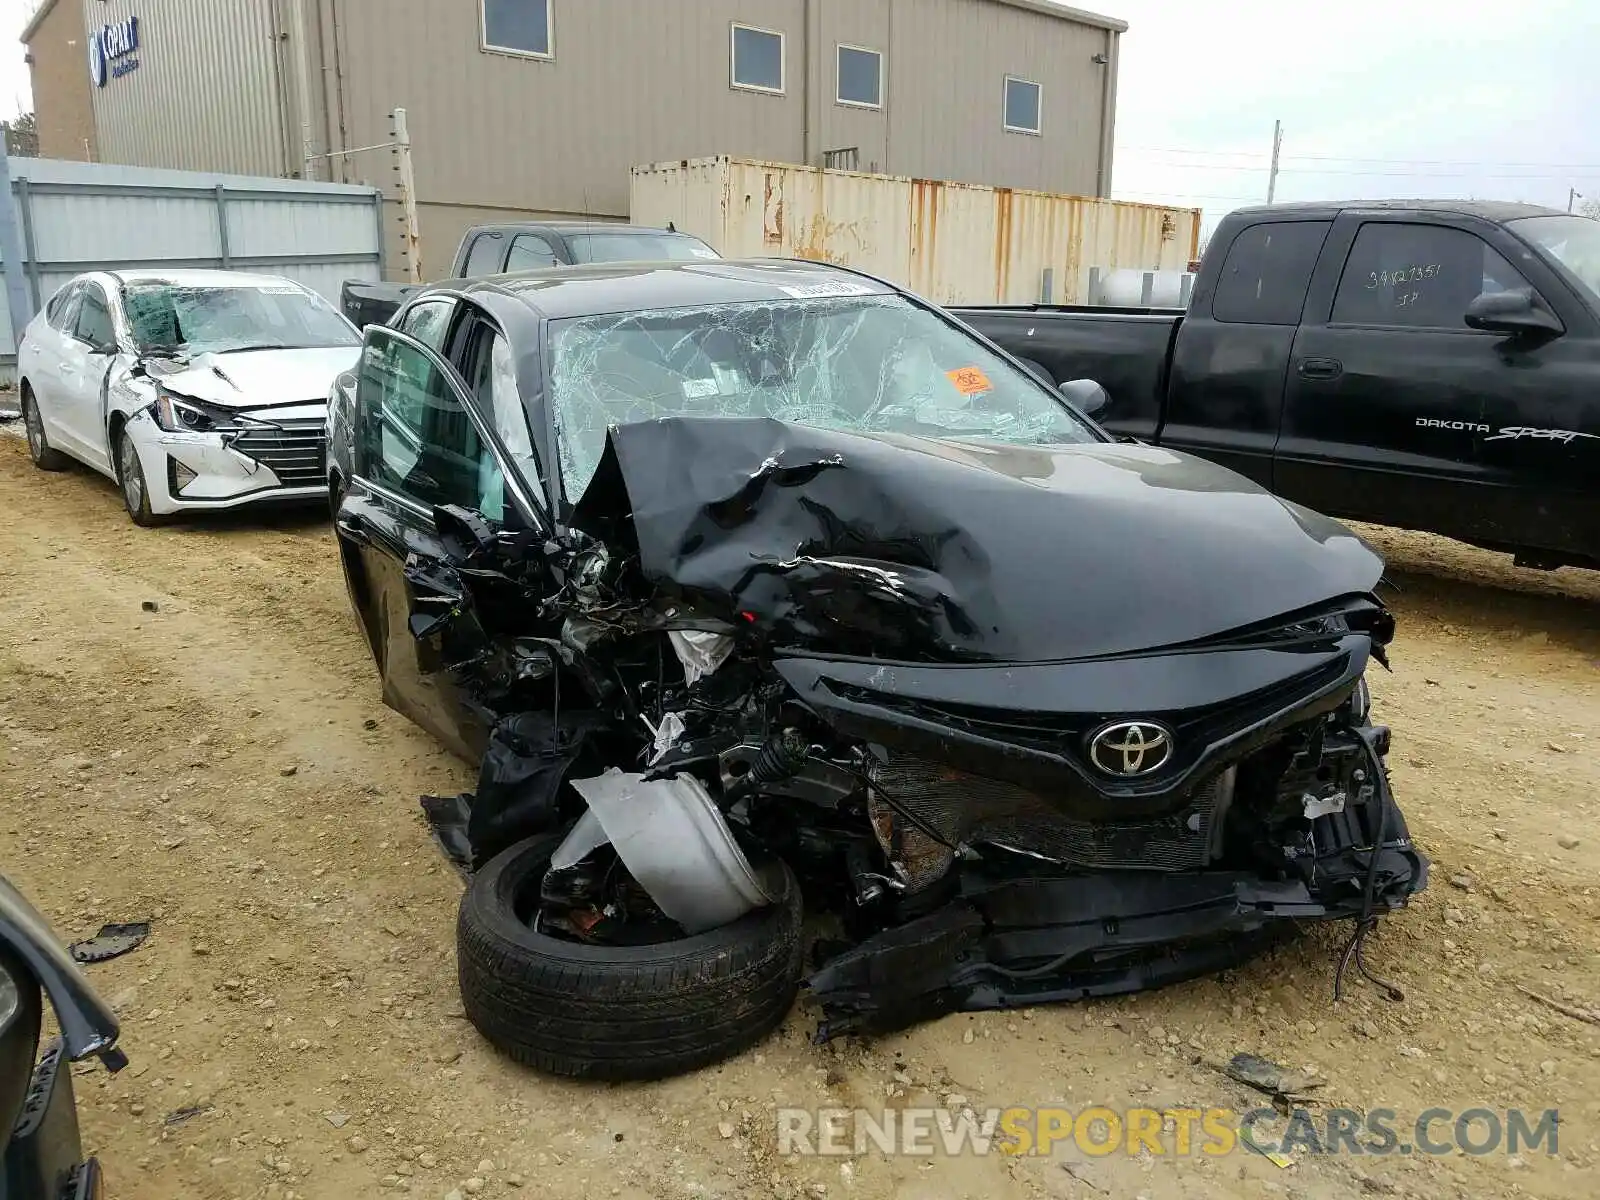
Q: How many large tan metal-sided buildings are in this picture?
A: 1